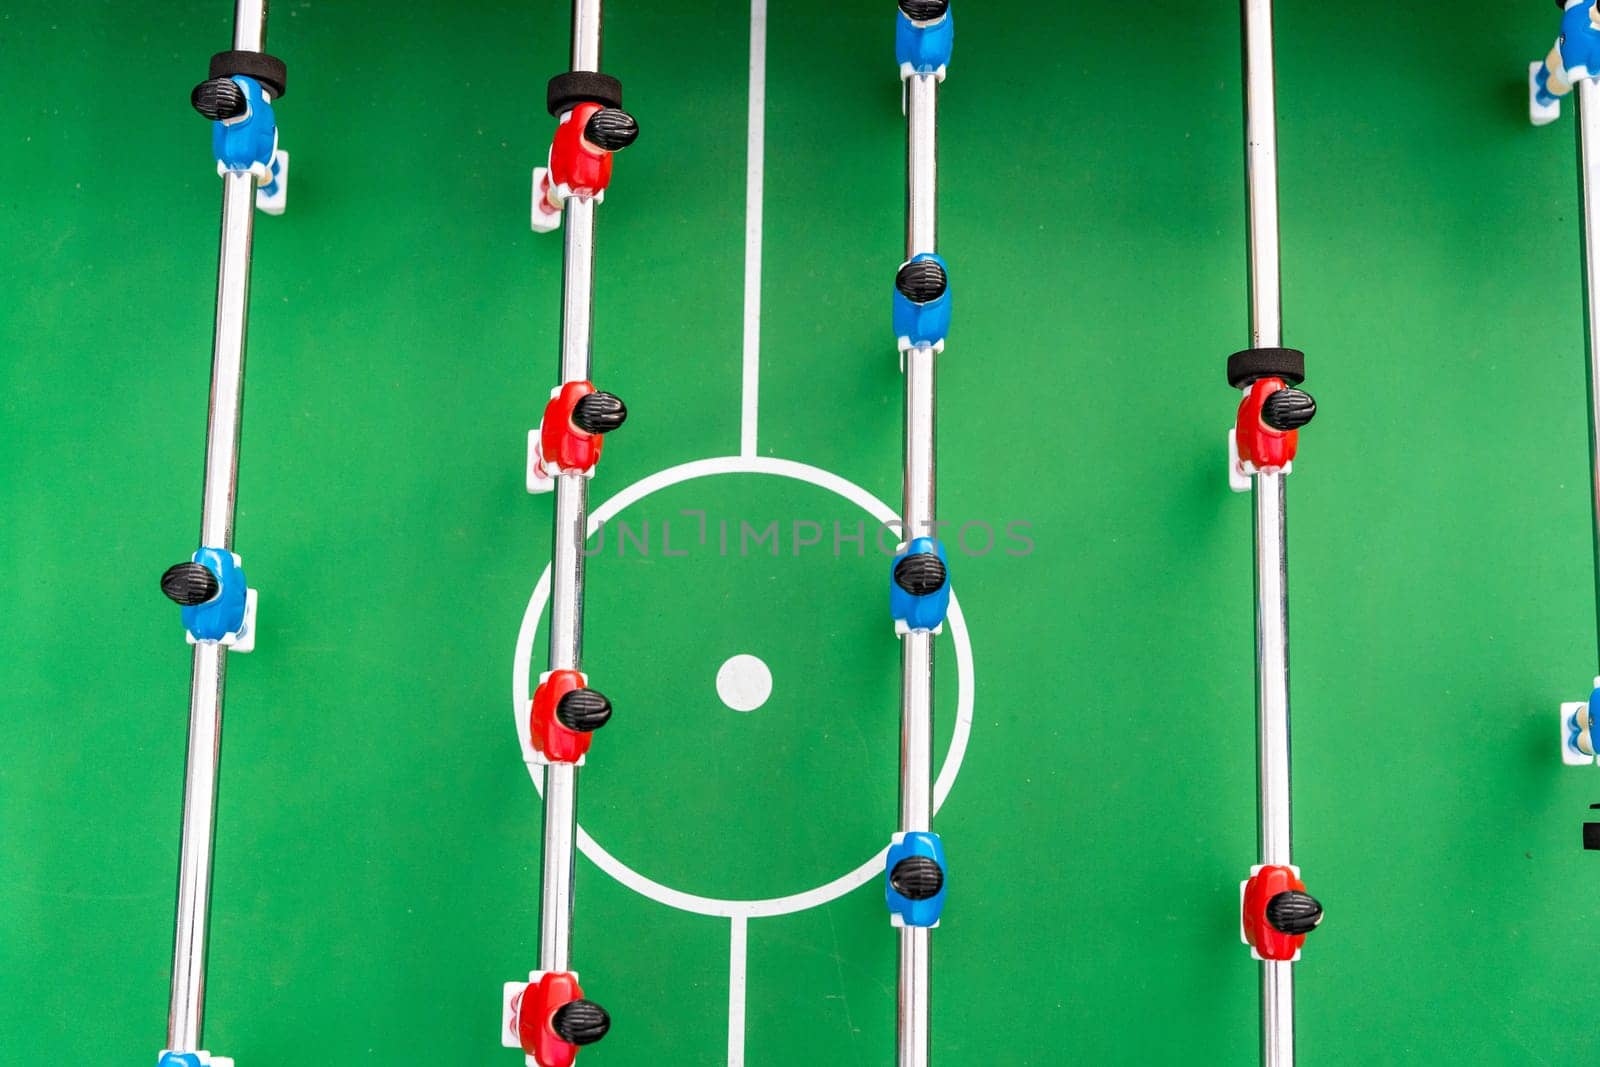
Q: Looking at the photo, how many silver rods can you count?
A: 5